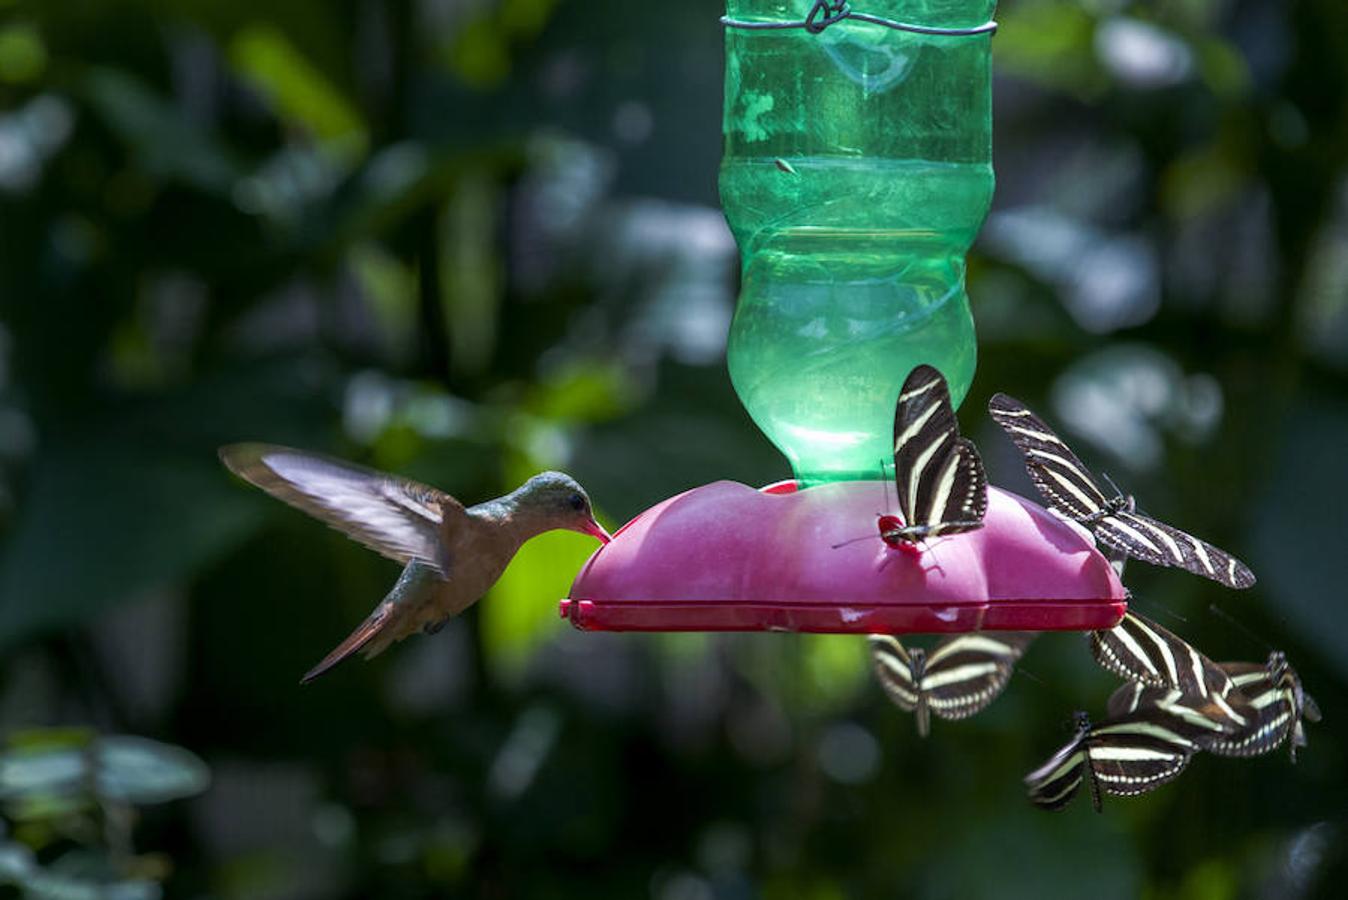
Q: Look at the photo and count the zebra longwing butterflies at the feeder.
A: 6